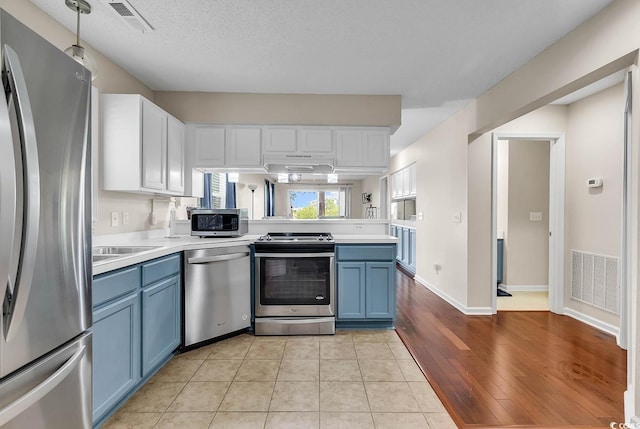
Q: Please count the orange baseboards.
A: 0